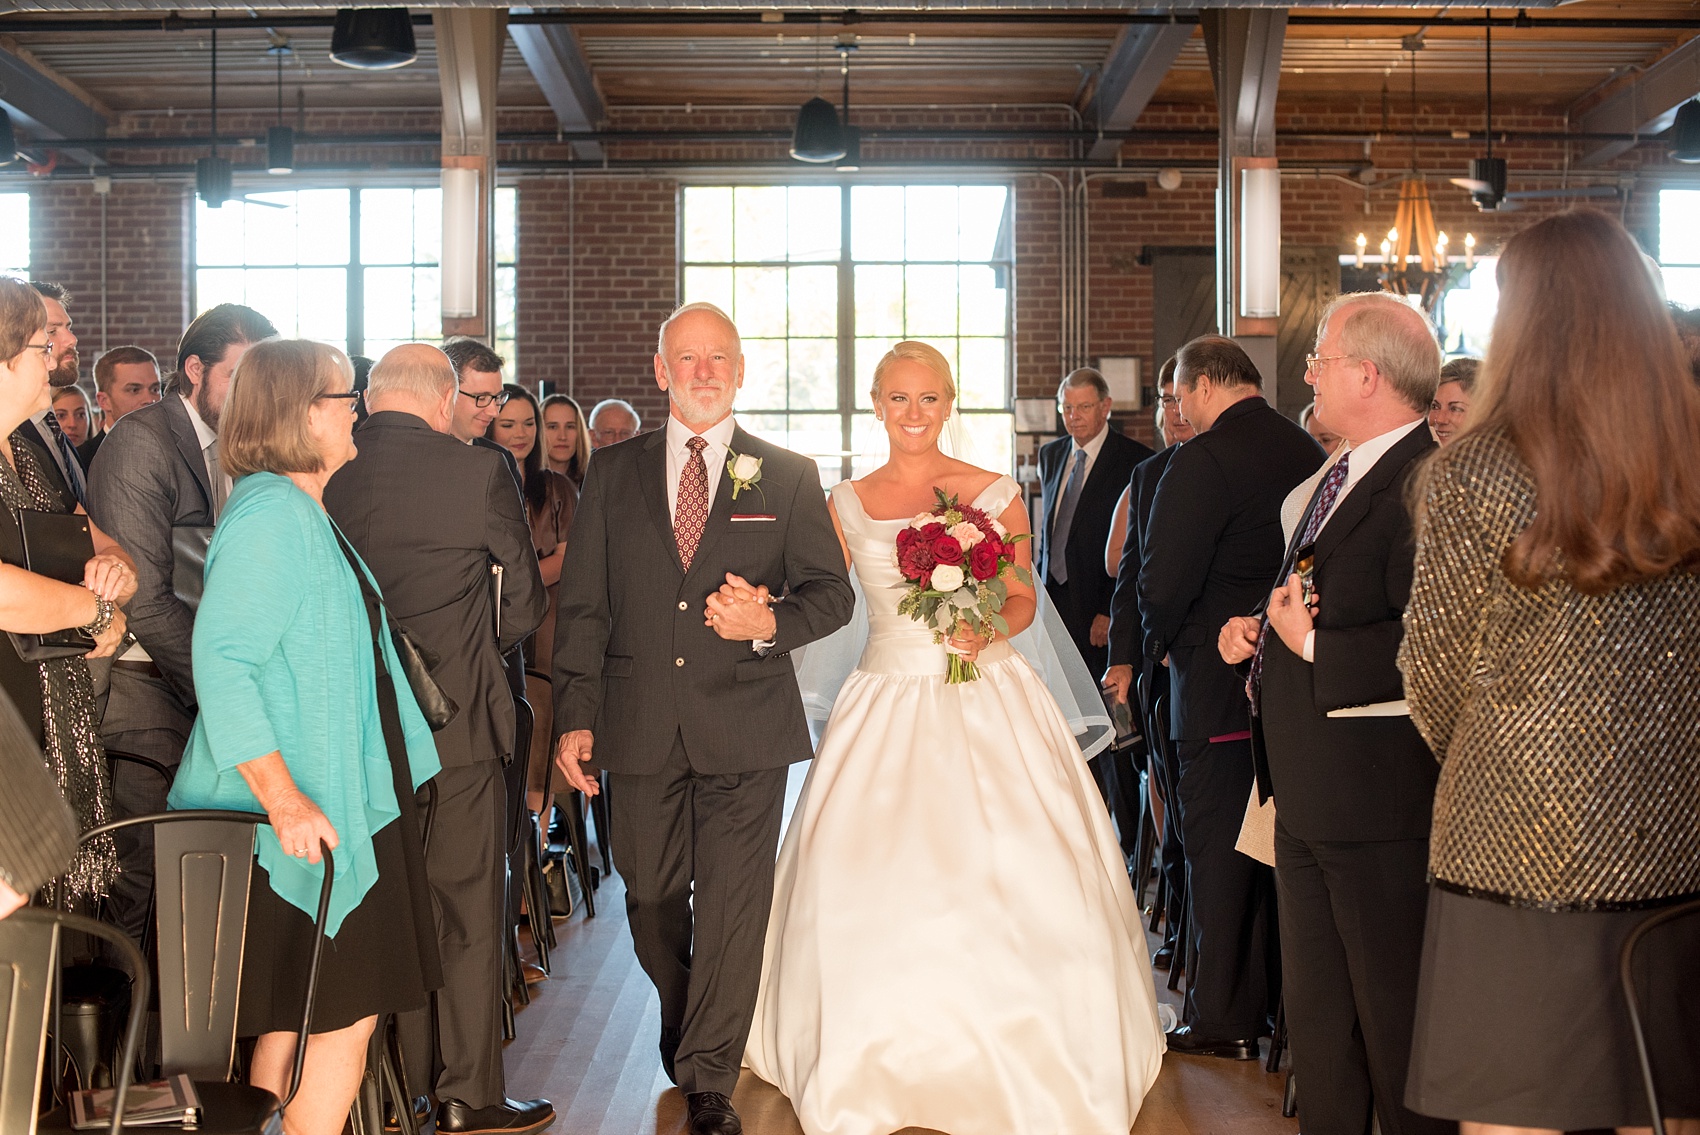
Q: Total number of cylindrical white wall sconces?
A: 2